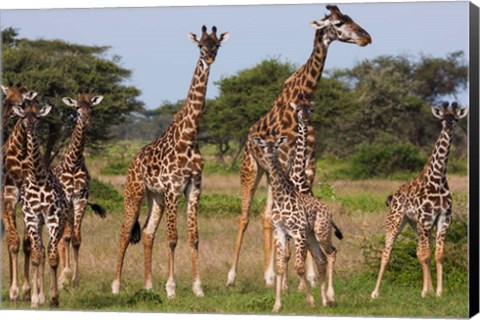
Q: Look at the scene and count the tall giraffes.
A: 2